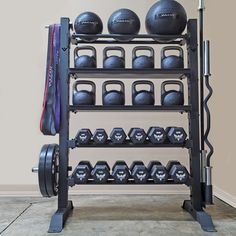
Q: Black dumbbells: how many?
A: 12